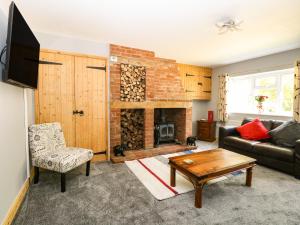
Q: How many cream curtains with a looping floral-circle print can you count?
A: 2